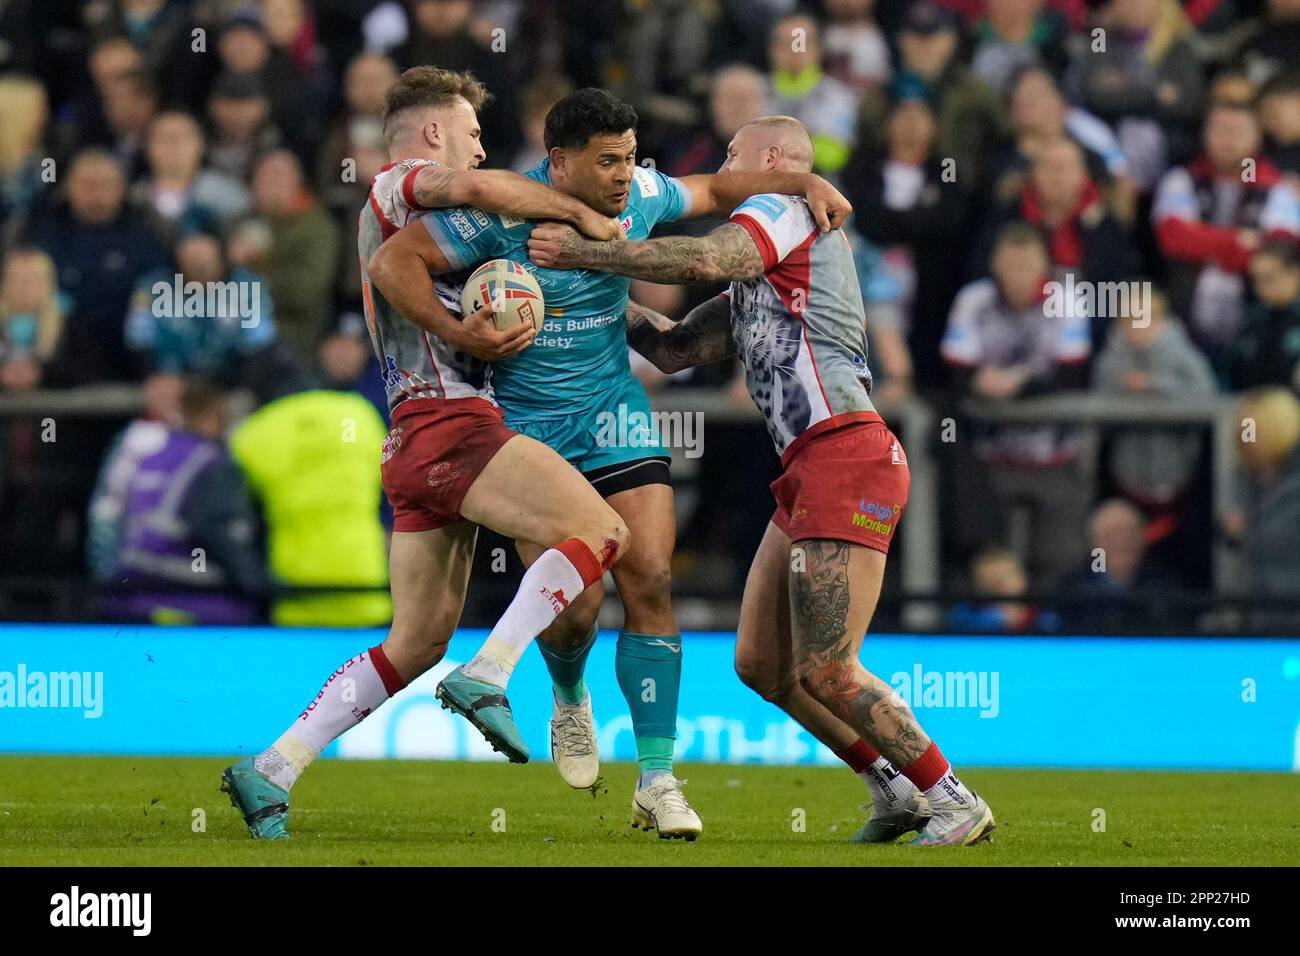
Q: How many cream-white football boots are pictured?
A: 2